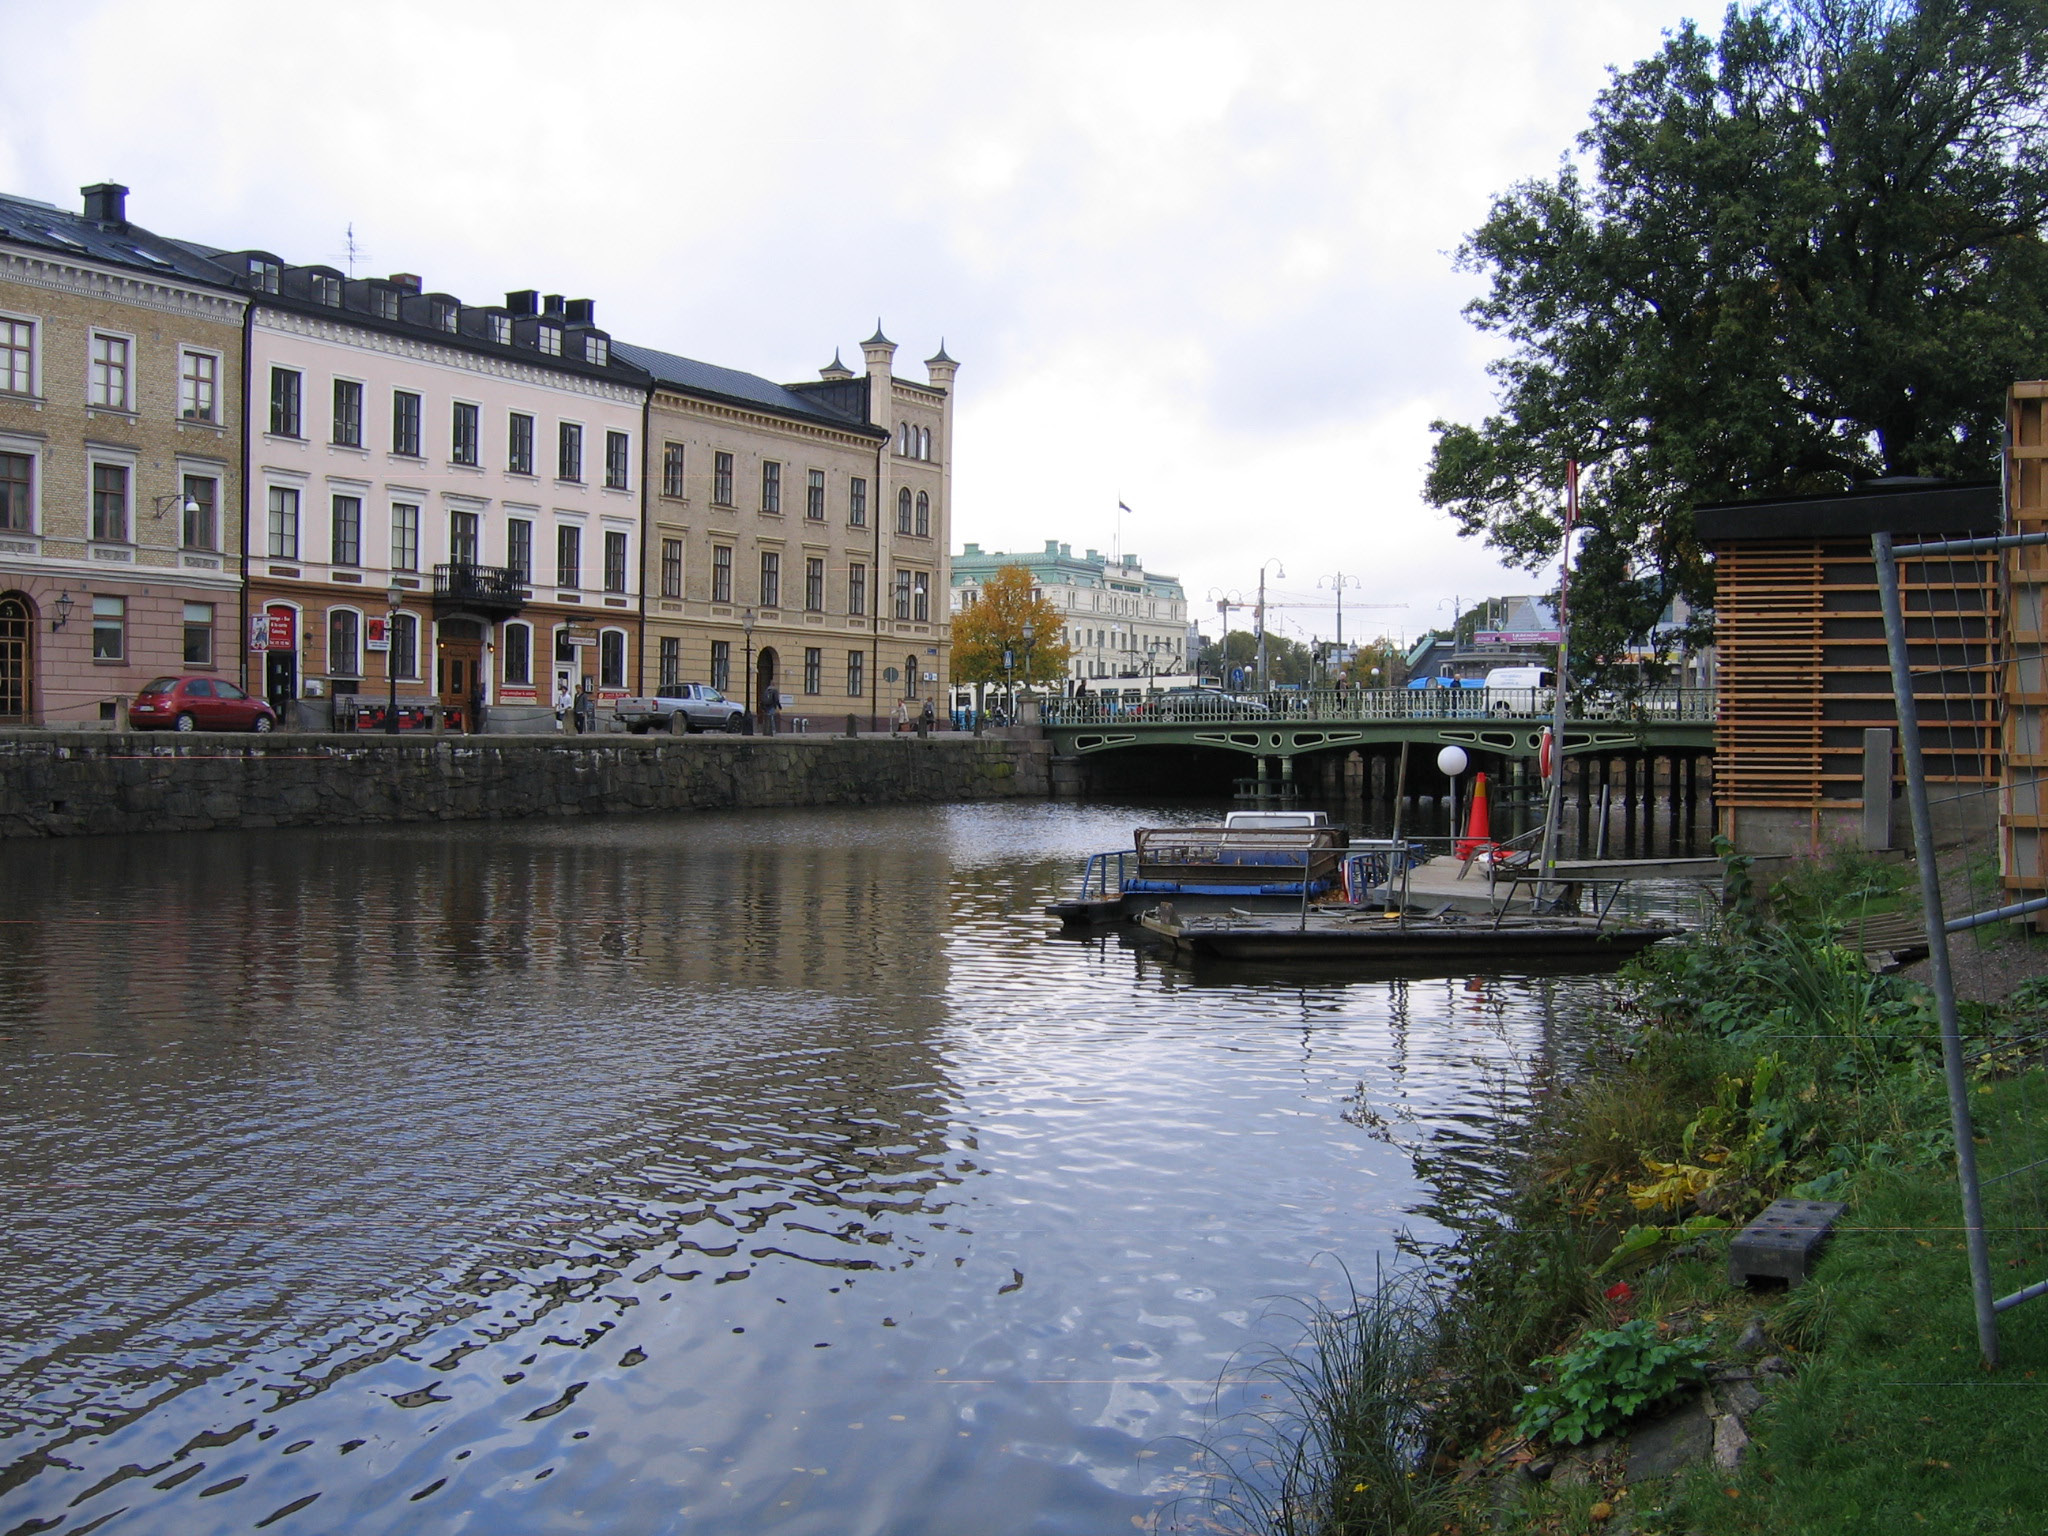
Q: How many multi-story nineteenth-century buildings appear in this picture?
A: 4